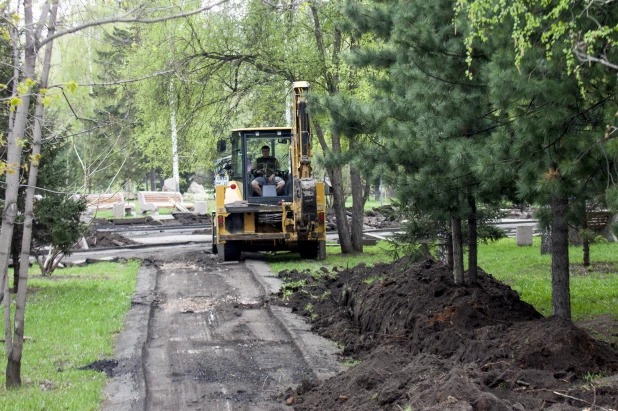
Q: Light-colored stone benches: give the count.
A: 2